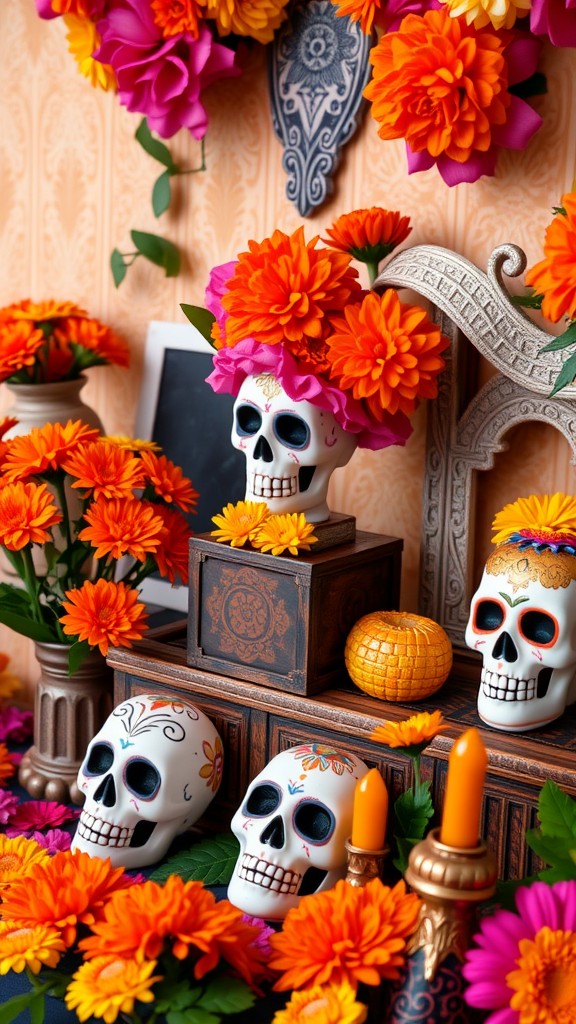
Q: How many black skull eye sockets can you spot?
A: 8